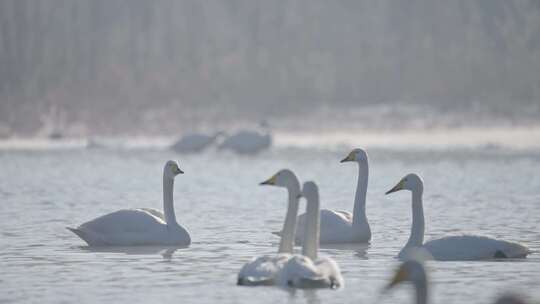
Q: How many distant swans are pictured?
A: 2